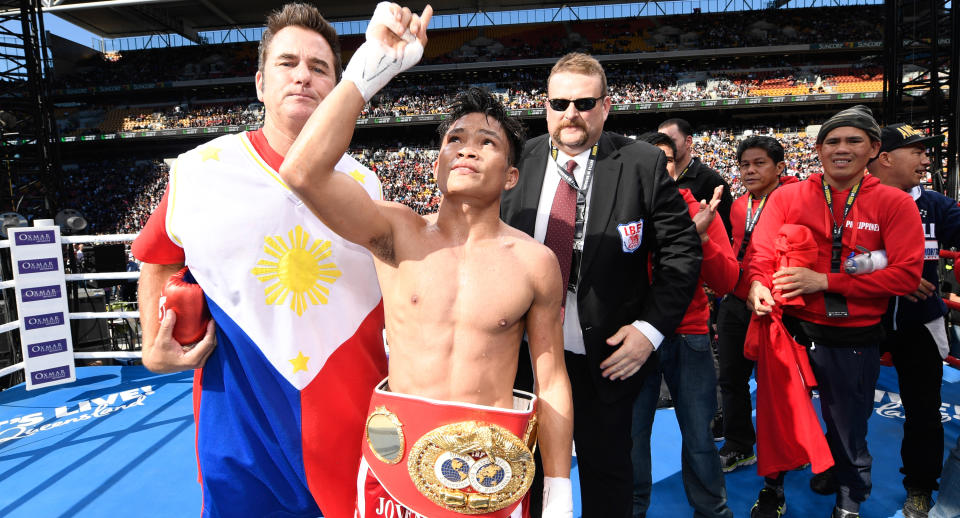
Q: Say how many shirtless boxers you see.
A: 1